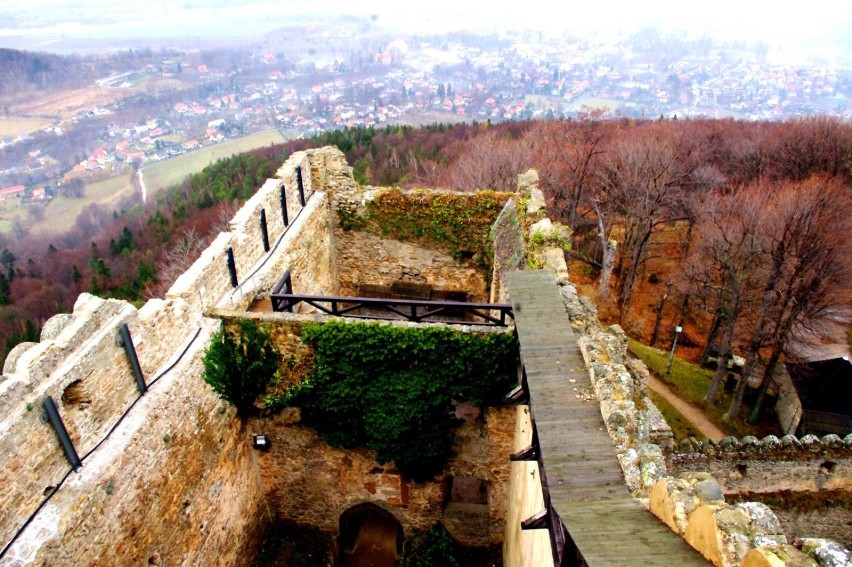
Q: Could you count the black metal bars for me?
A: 6